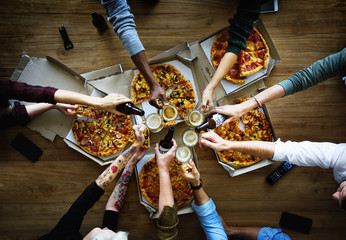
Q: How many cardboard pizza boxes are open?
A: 5